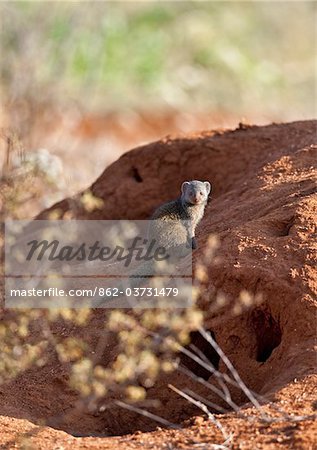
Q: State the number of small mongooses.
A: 1